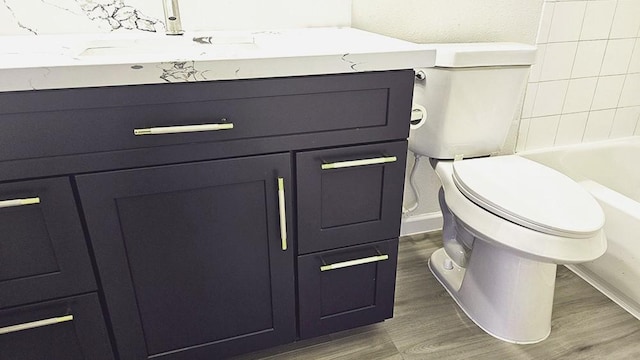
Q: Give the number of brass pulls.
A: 6